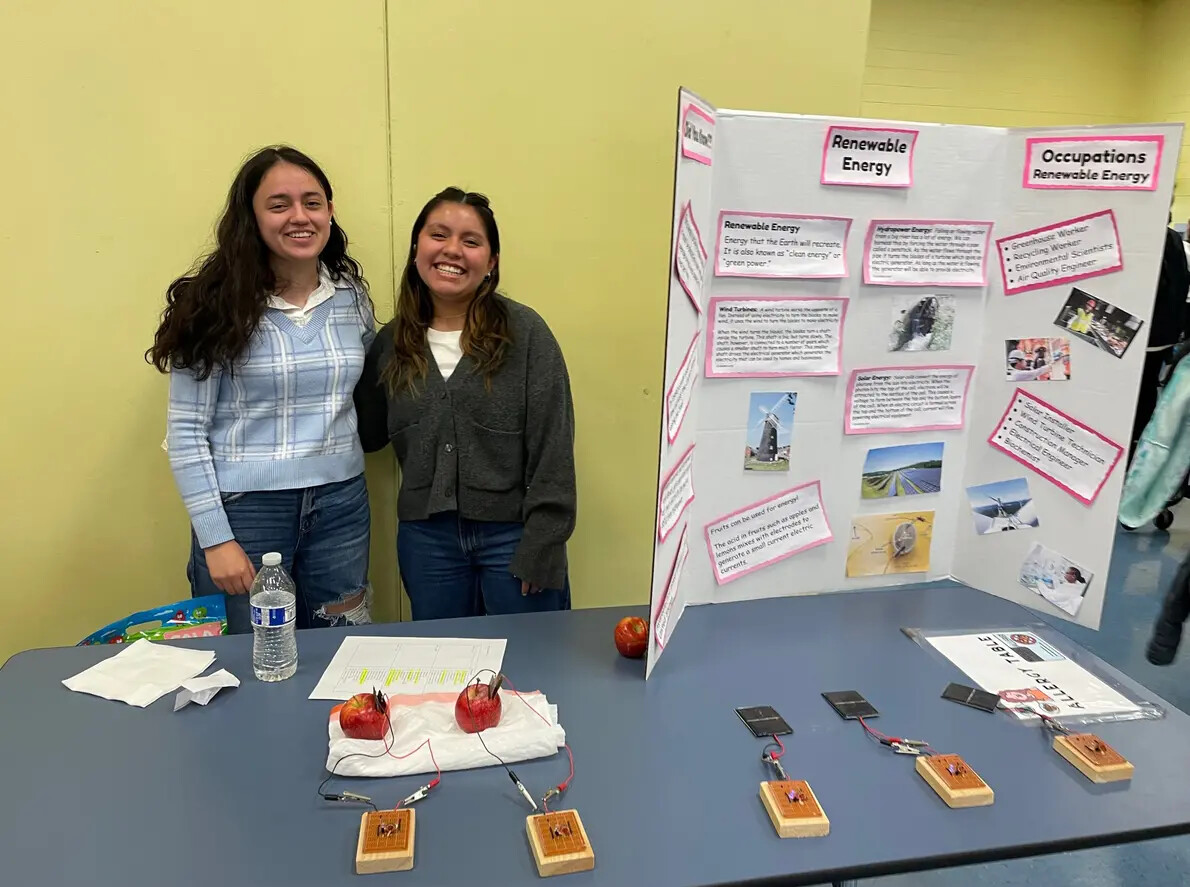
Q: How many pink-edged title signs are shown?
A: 3